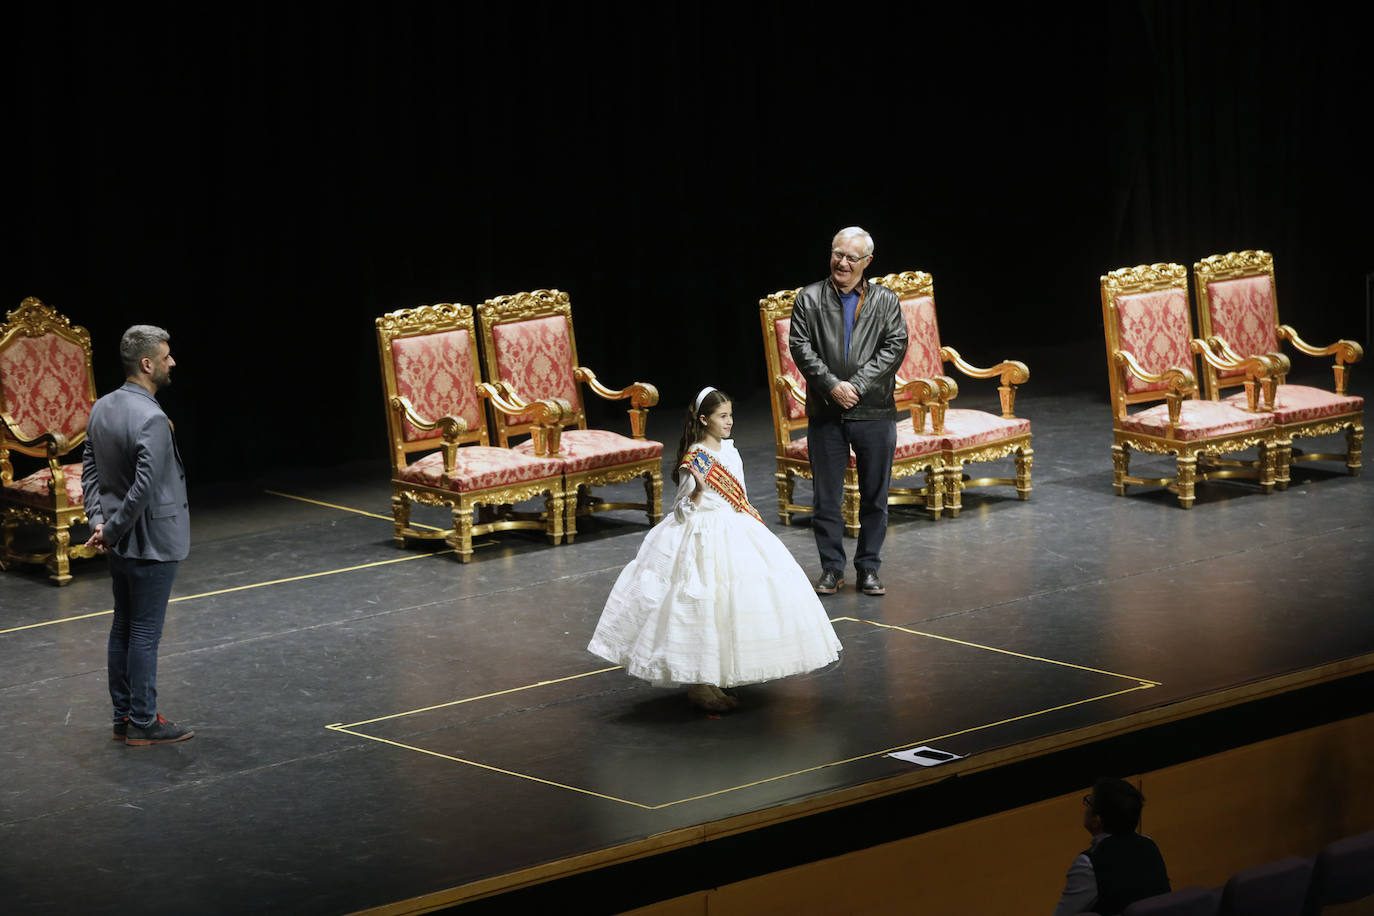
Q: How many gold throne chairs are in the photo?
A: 7